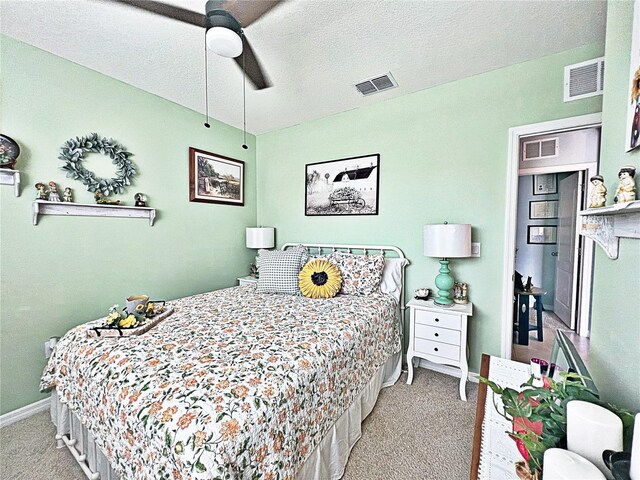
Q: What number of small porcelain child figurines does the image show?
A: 5